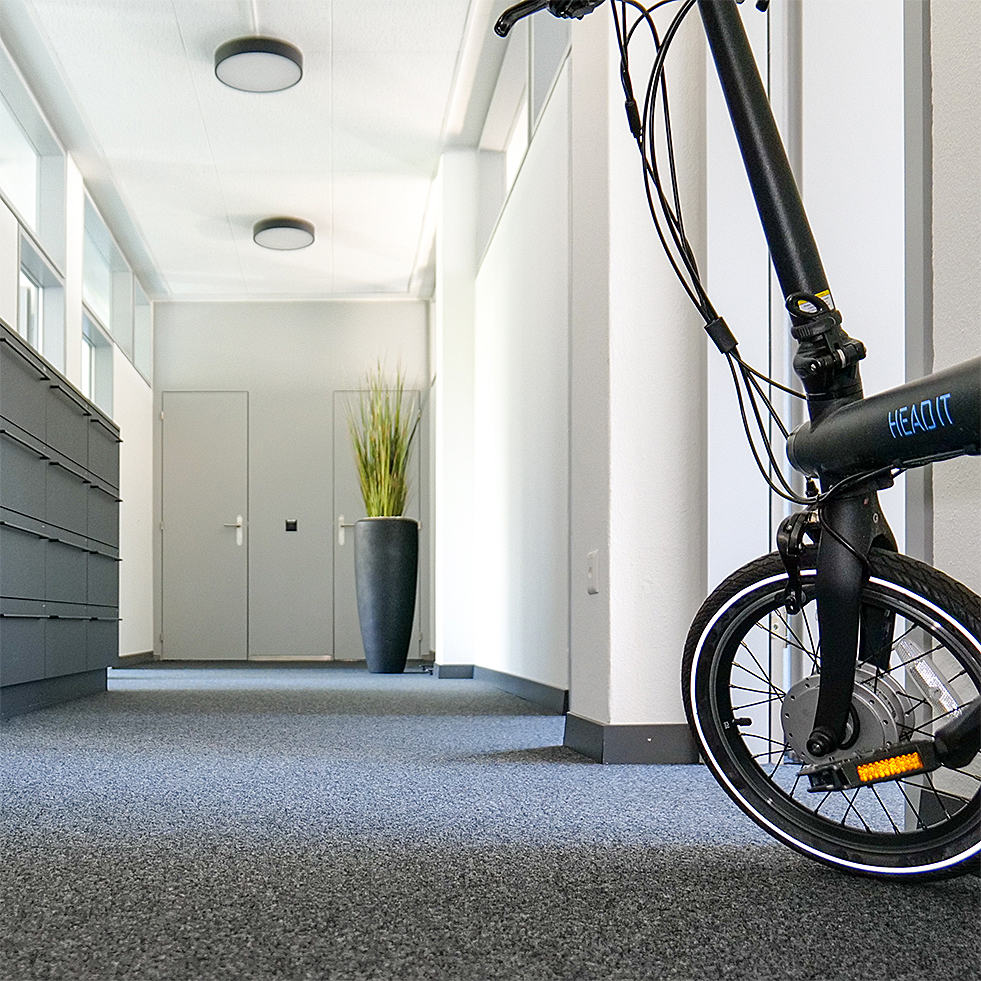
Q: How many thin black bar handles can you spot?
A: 12